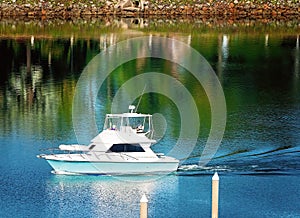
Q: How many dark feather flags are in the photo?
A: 0